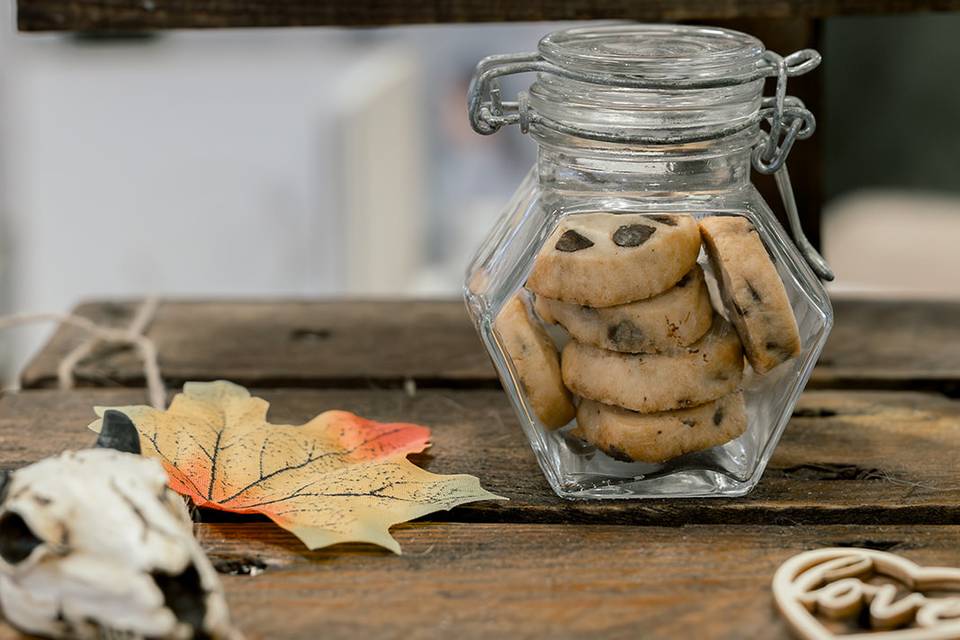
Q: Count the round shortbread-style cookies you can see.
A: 6